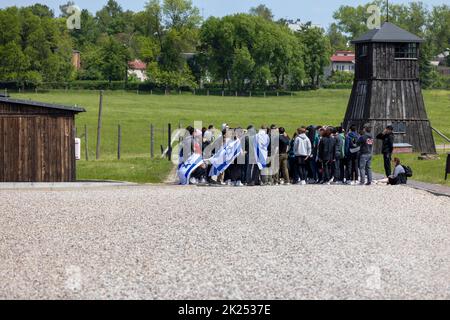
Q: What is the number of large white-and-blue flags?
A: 3